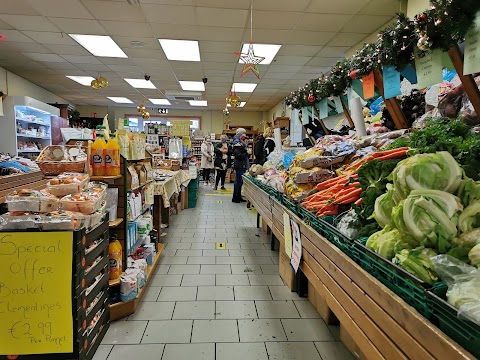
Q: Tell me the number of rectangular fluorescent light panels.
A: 11